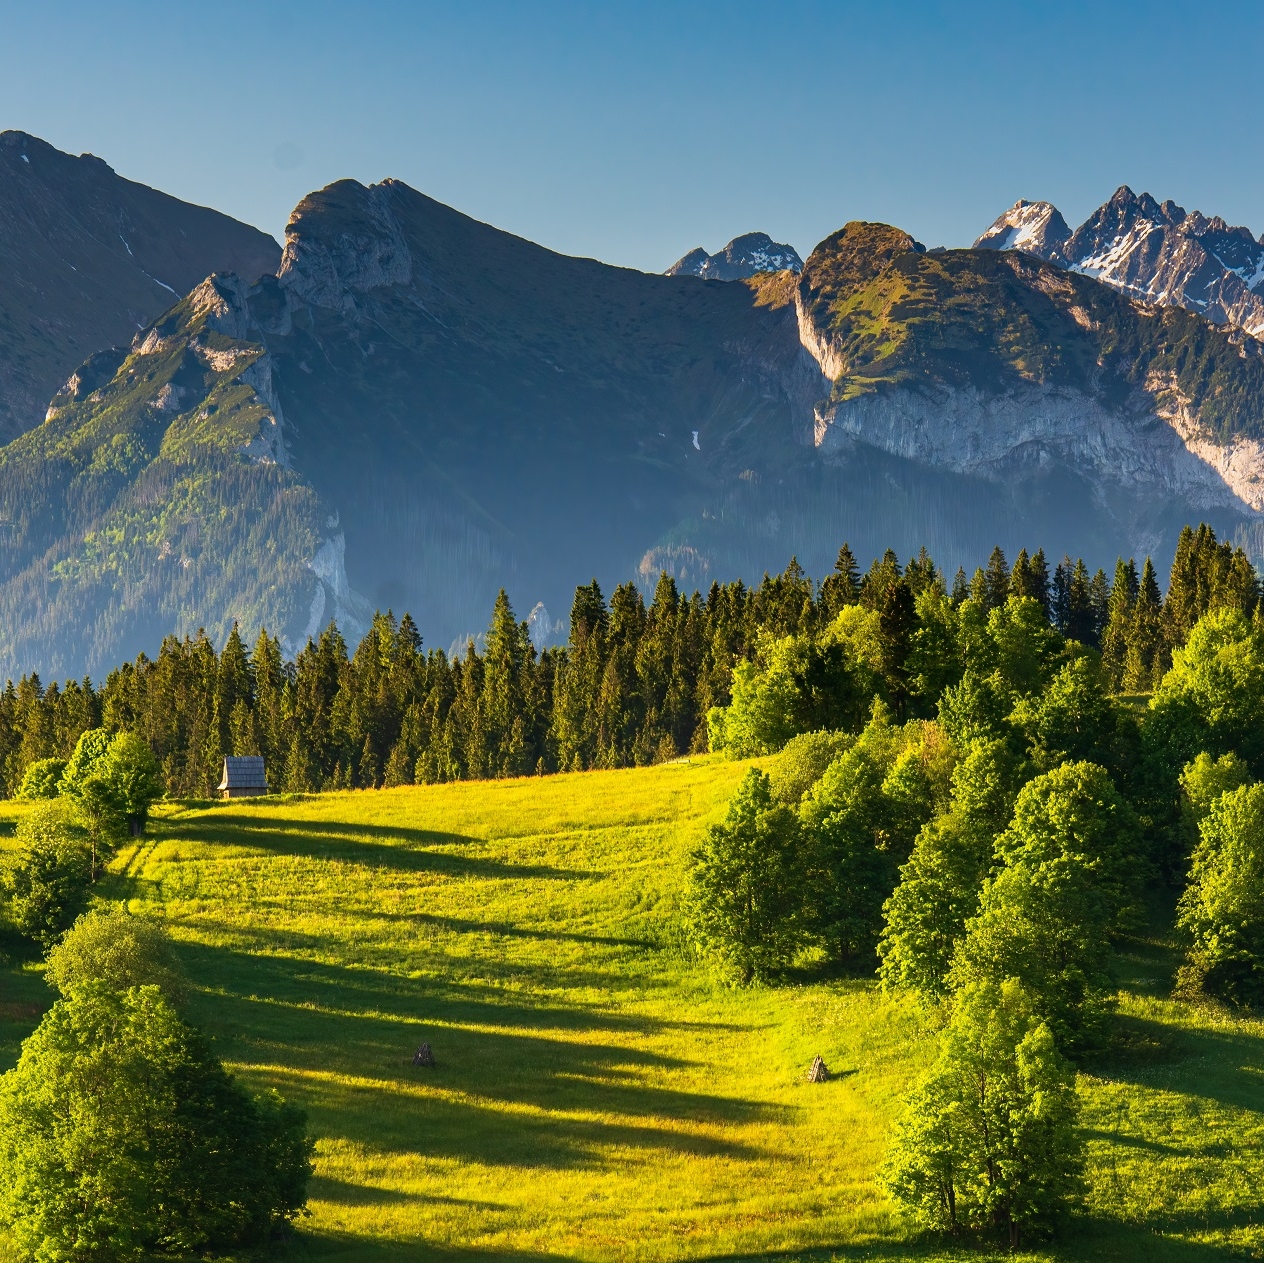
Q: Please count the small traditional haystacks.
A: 2